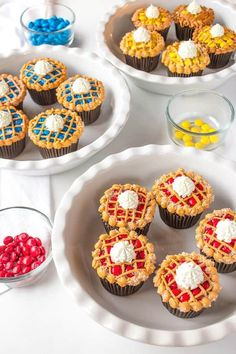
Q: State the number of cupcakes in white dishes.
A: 15